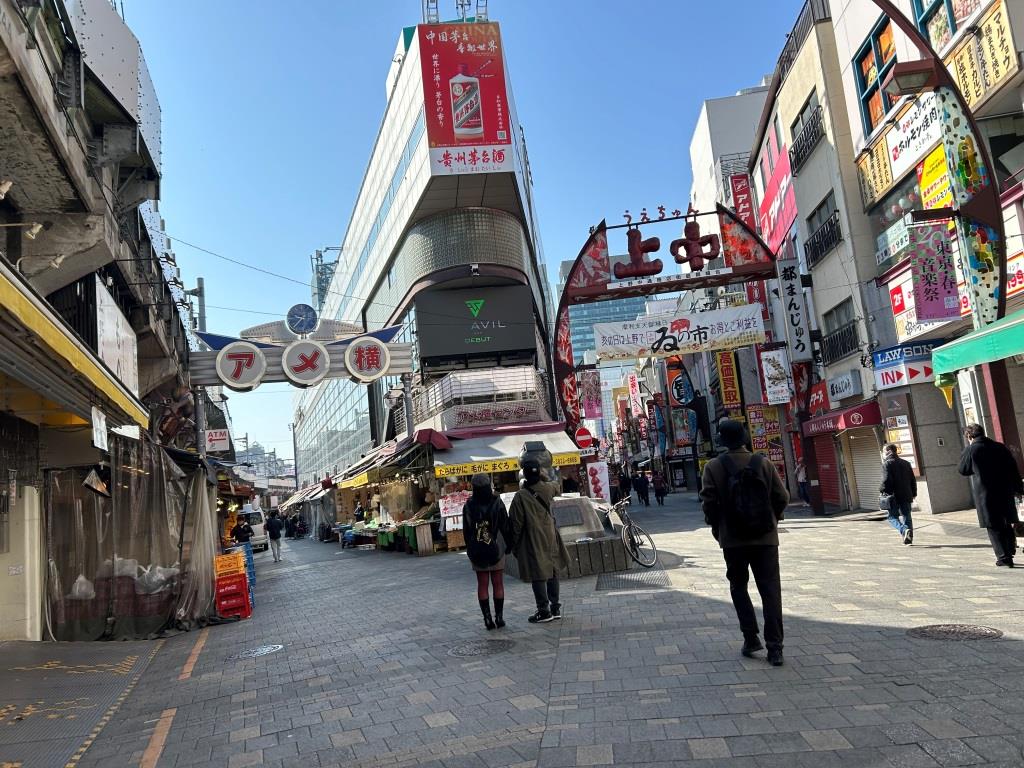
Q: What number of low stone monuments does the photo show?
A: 1